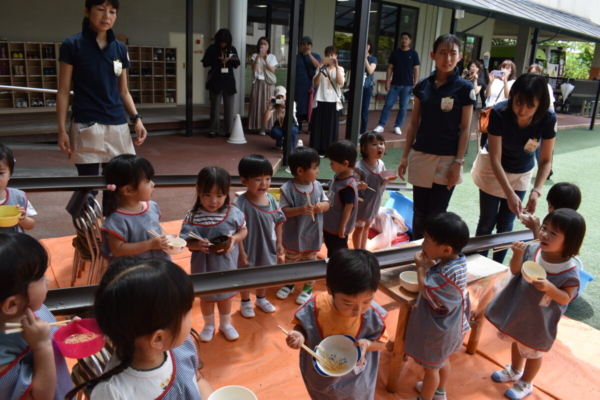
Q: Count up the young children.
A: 13